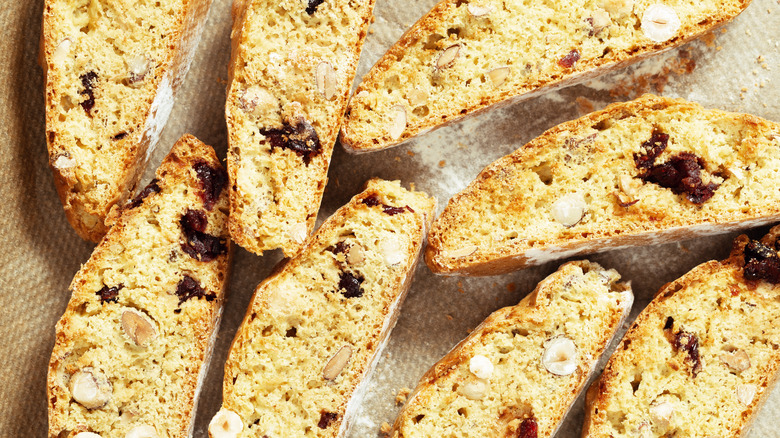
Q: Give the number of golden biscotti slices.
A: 8